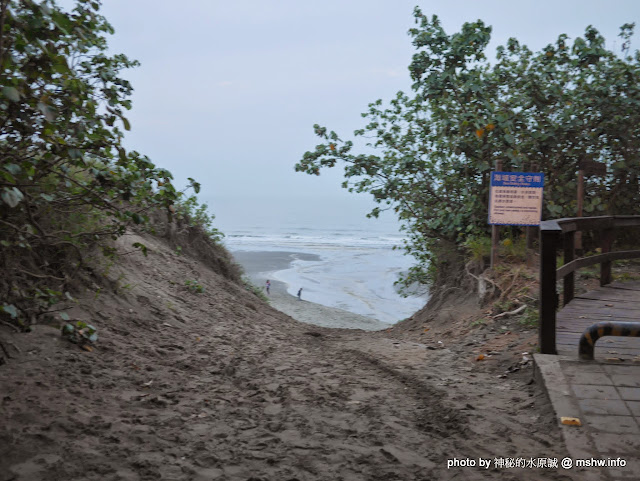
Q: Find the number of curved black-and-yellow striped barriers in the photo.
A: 1